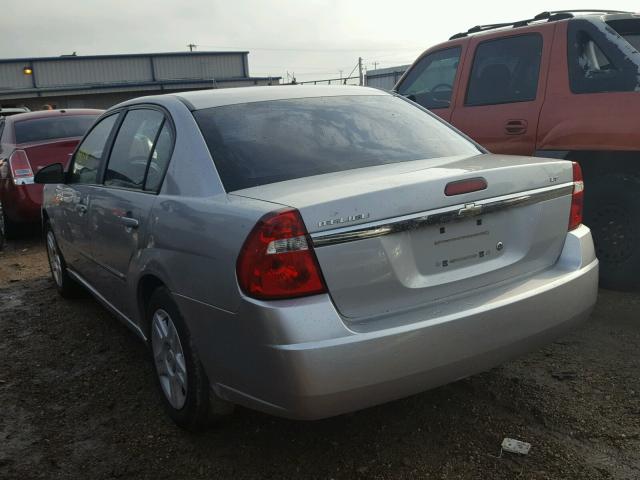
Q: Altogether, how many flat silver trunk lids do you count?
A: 1